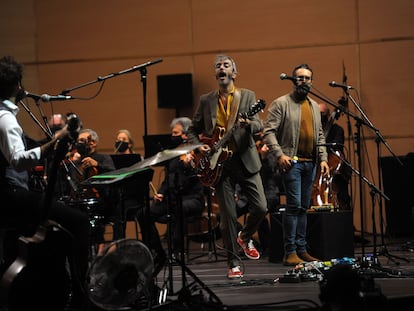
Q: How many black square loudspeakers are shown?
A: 1